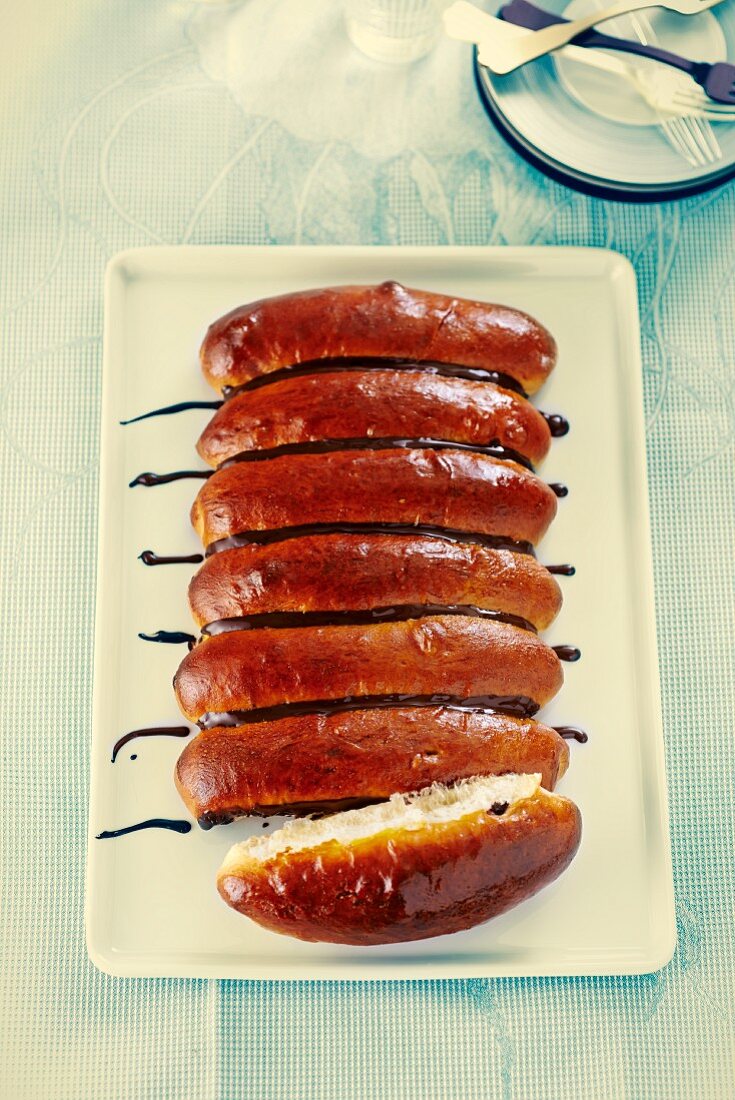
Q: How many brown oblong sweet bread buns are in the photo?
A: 7